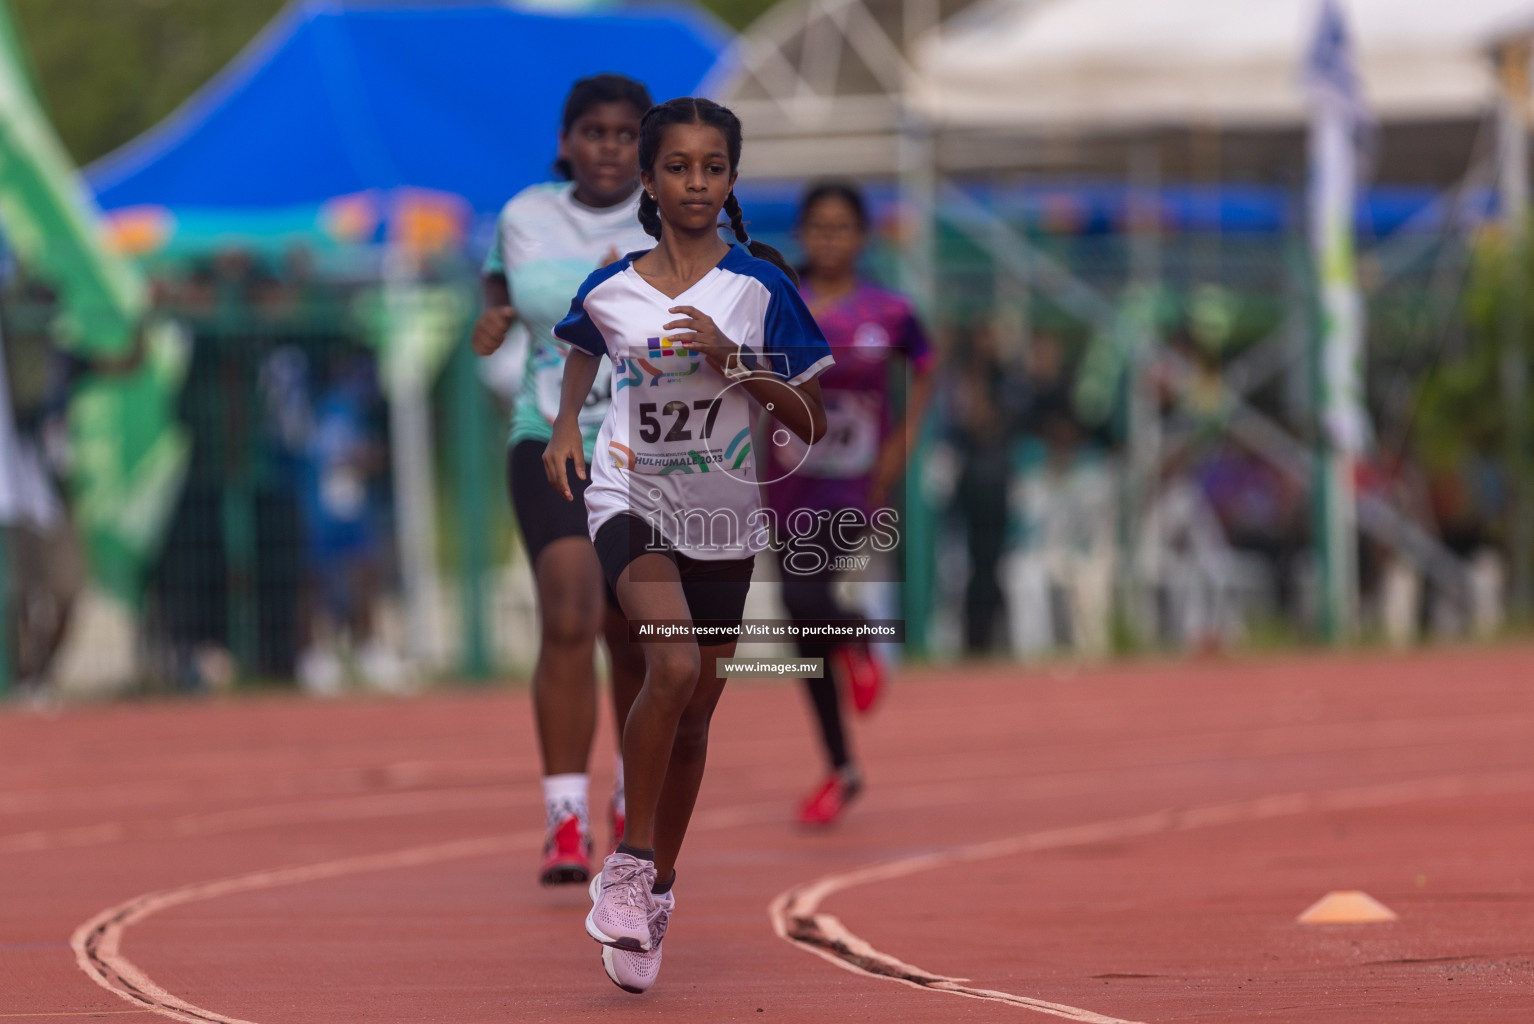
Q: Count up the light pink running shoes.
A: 2